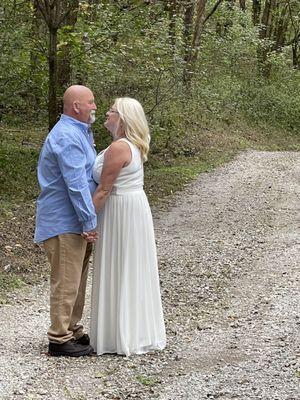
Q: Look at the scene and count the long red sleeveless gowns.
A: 0